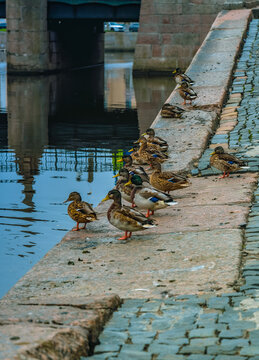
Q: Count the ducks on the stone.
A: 13